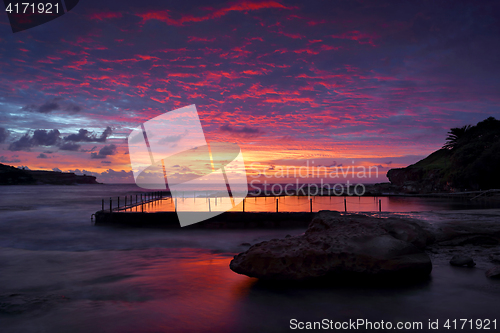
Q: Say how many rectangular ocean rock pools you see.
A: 1